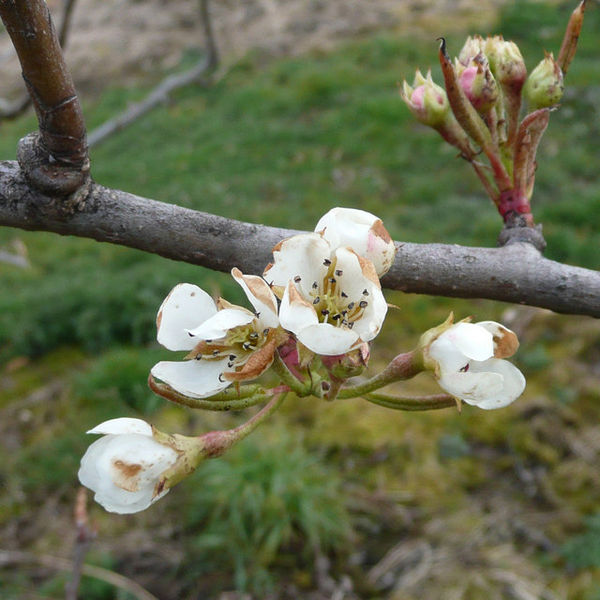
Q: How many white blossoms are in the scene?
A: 5